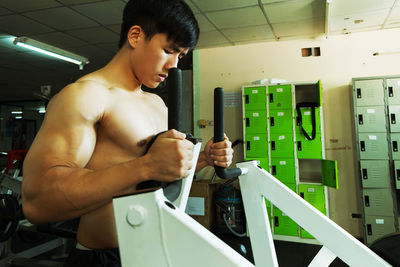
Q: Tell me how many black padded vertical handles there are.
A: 2